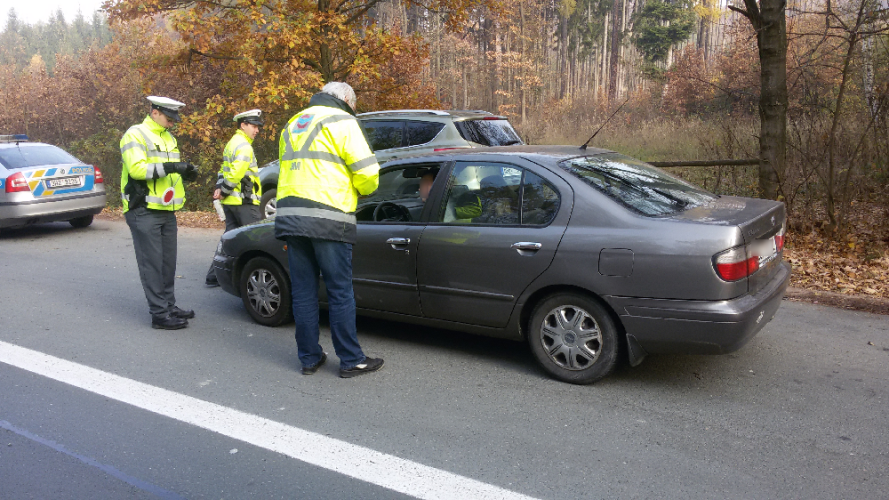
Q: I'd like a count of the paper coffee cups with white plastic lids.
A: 0